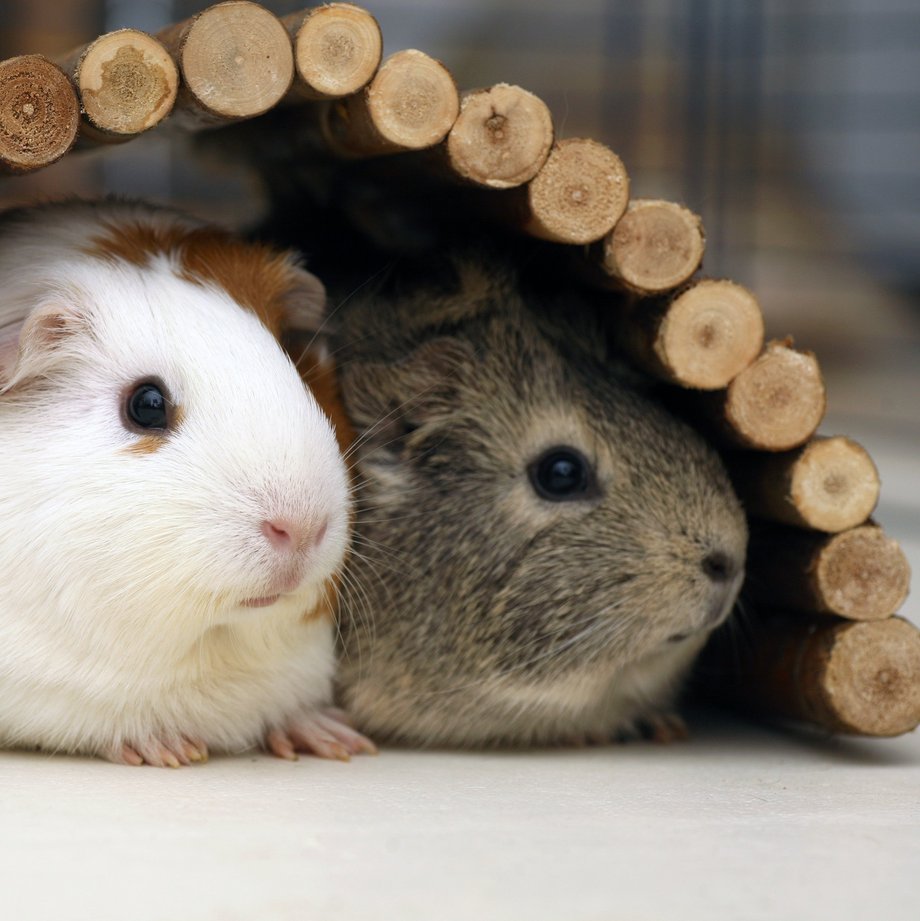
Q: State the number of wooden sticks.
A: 13